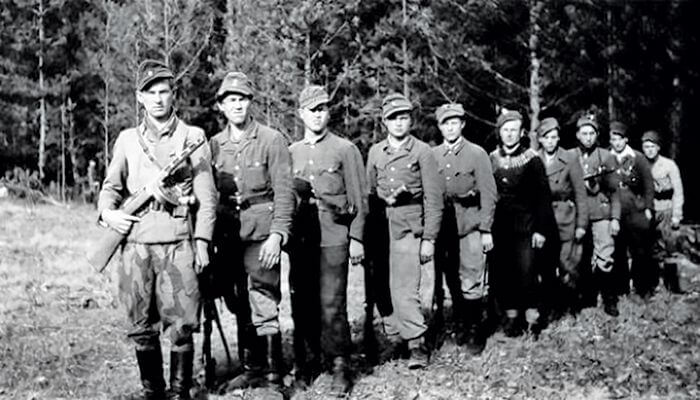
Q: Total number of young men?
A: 10